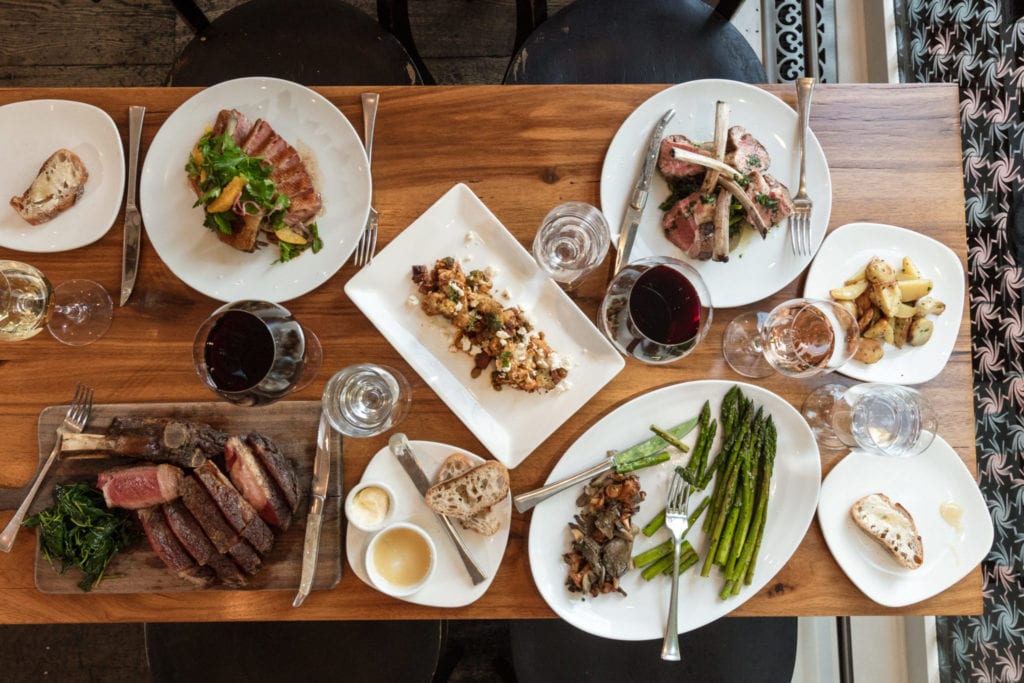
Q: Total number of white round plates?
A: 2